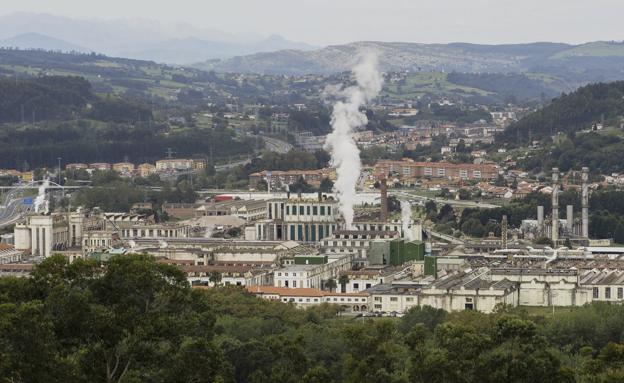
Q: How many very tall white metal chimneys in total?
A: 2